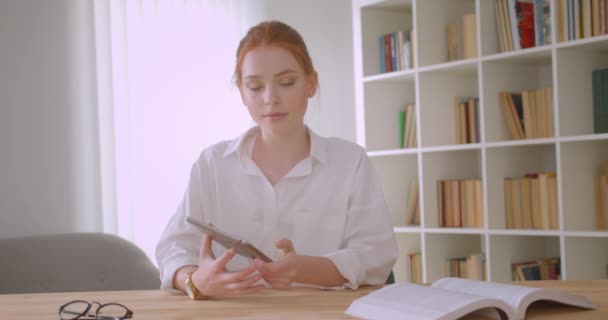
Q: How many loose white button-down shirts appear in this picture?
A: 1